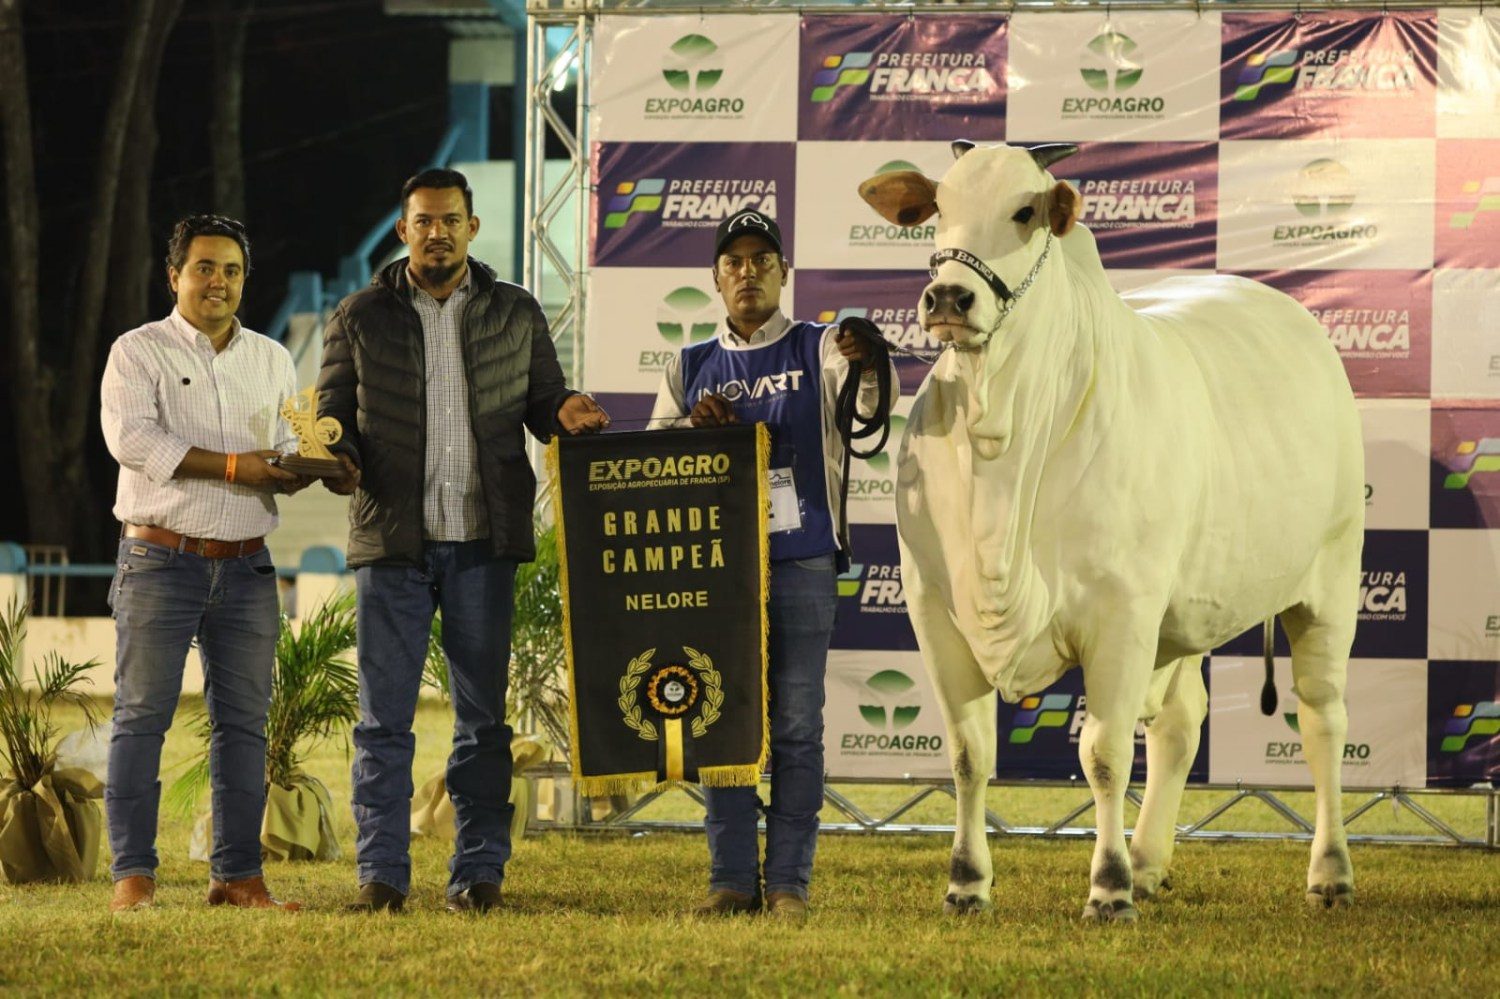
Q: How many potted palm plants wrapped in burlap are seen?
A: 3